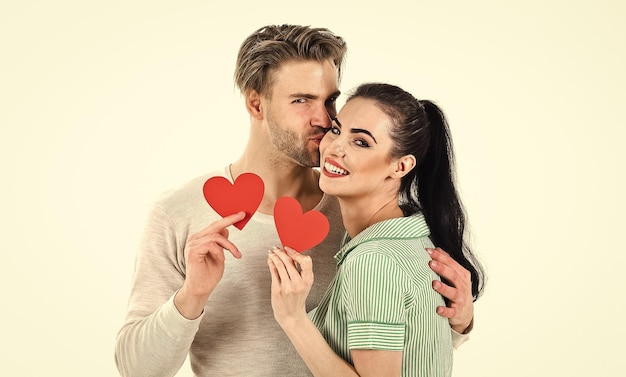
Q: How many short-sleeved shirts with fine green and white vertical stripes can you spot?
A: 1